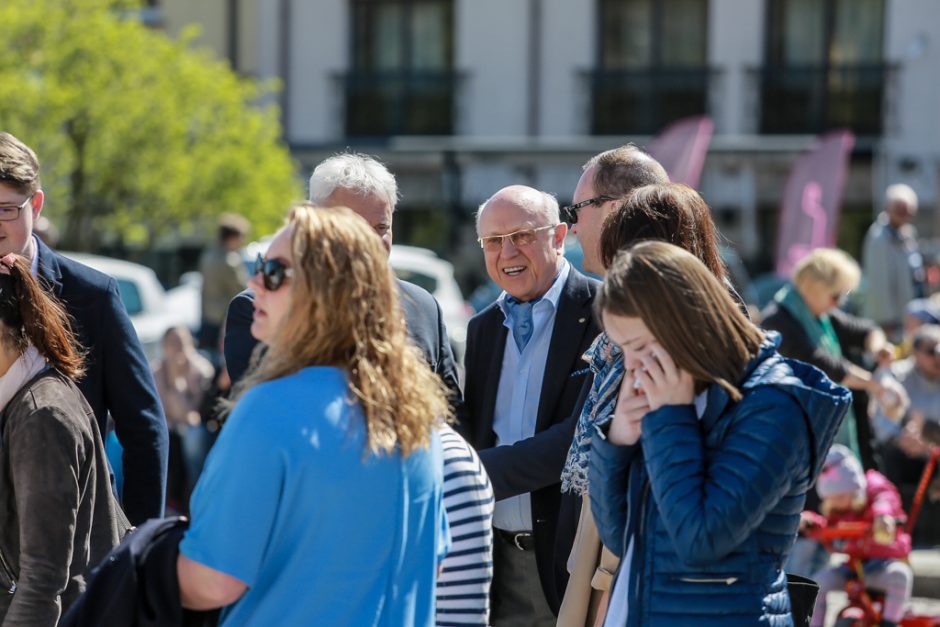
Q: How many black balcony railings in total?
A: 3